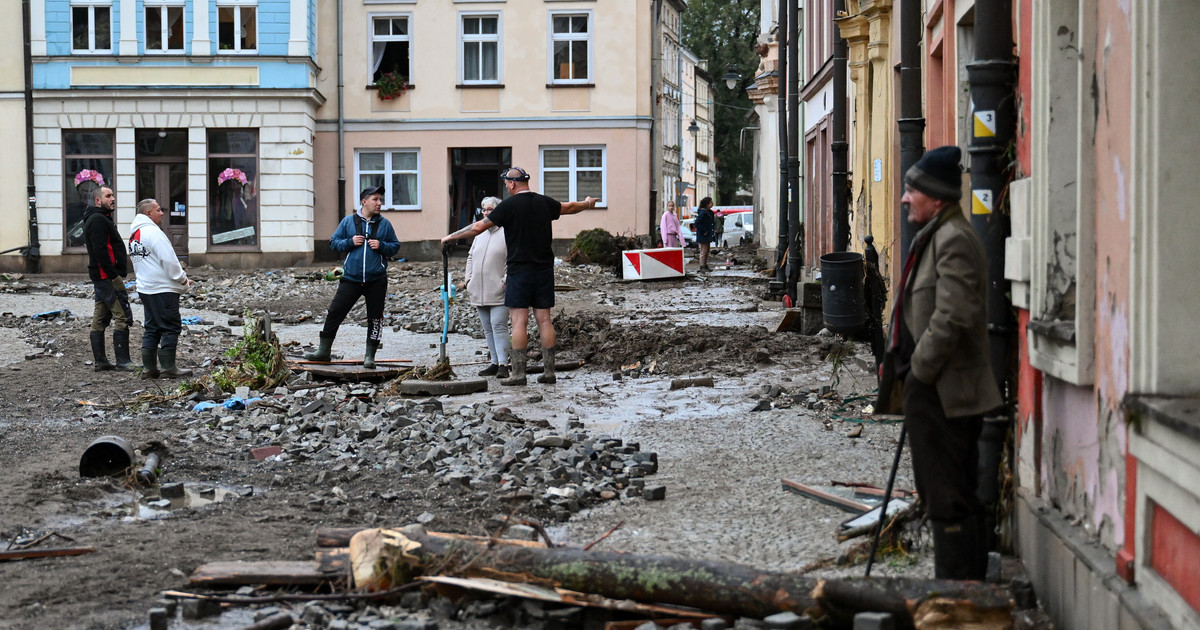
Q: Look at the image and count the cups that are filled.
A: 0